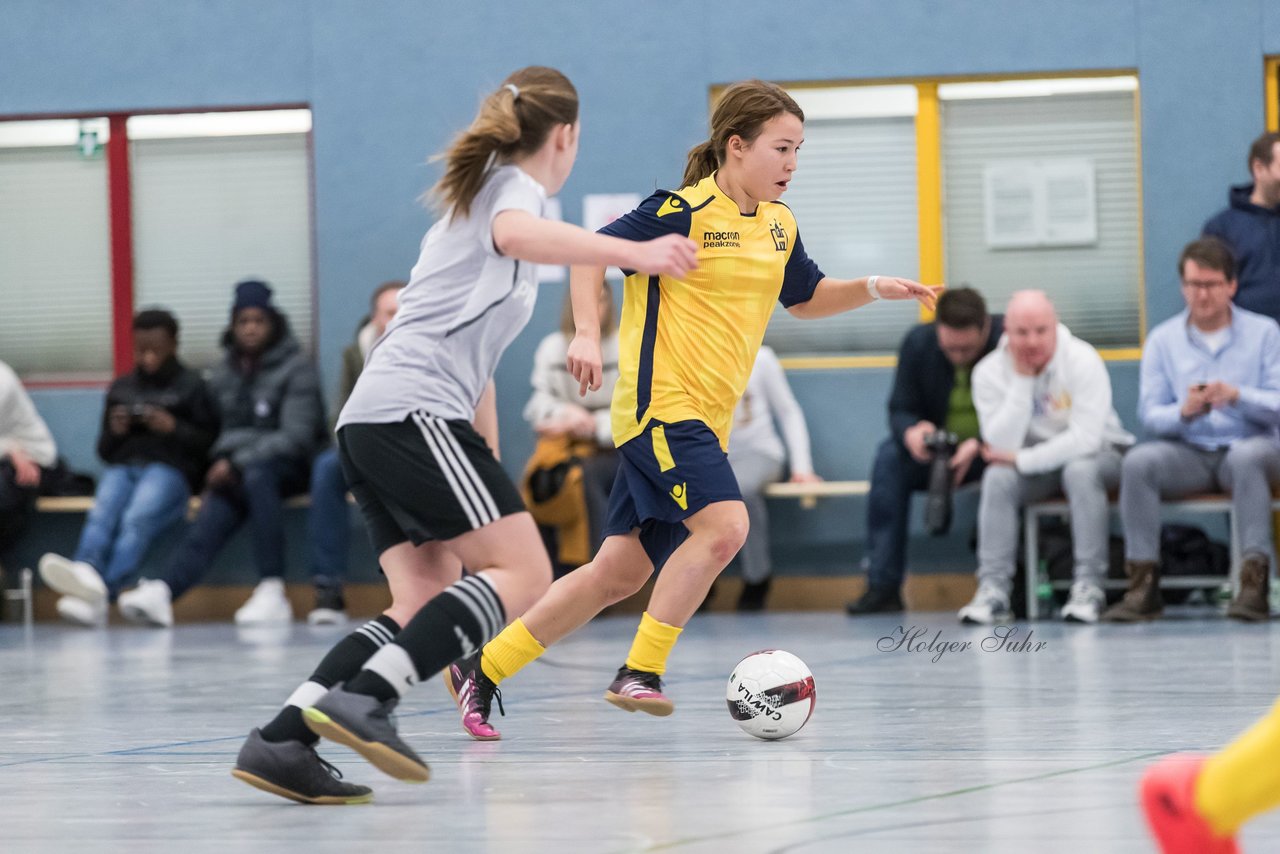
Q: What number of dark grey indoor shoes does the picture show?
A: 2